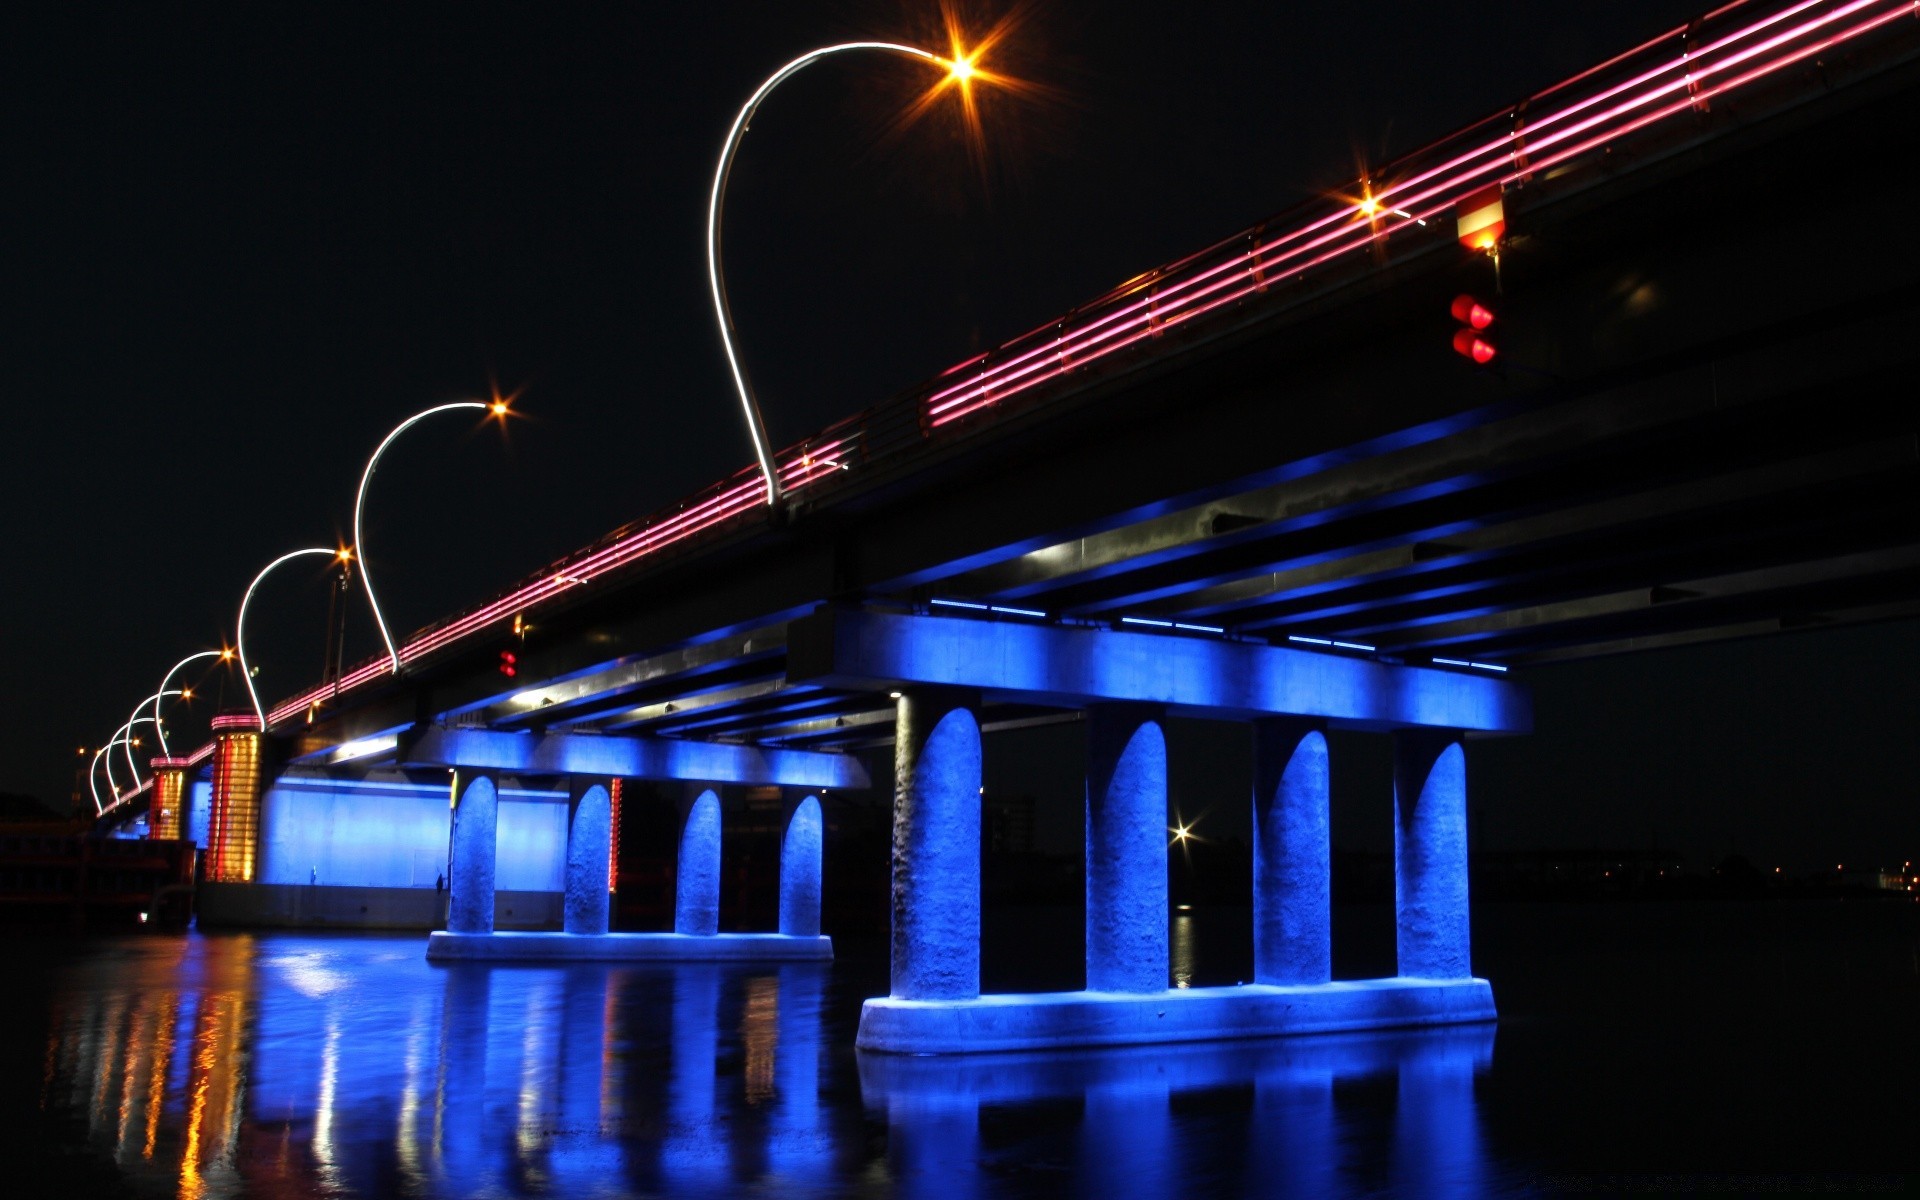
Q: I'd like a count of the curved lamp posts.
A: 7